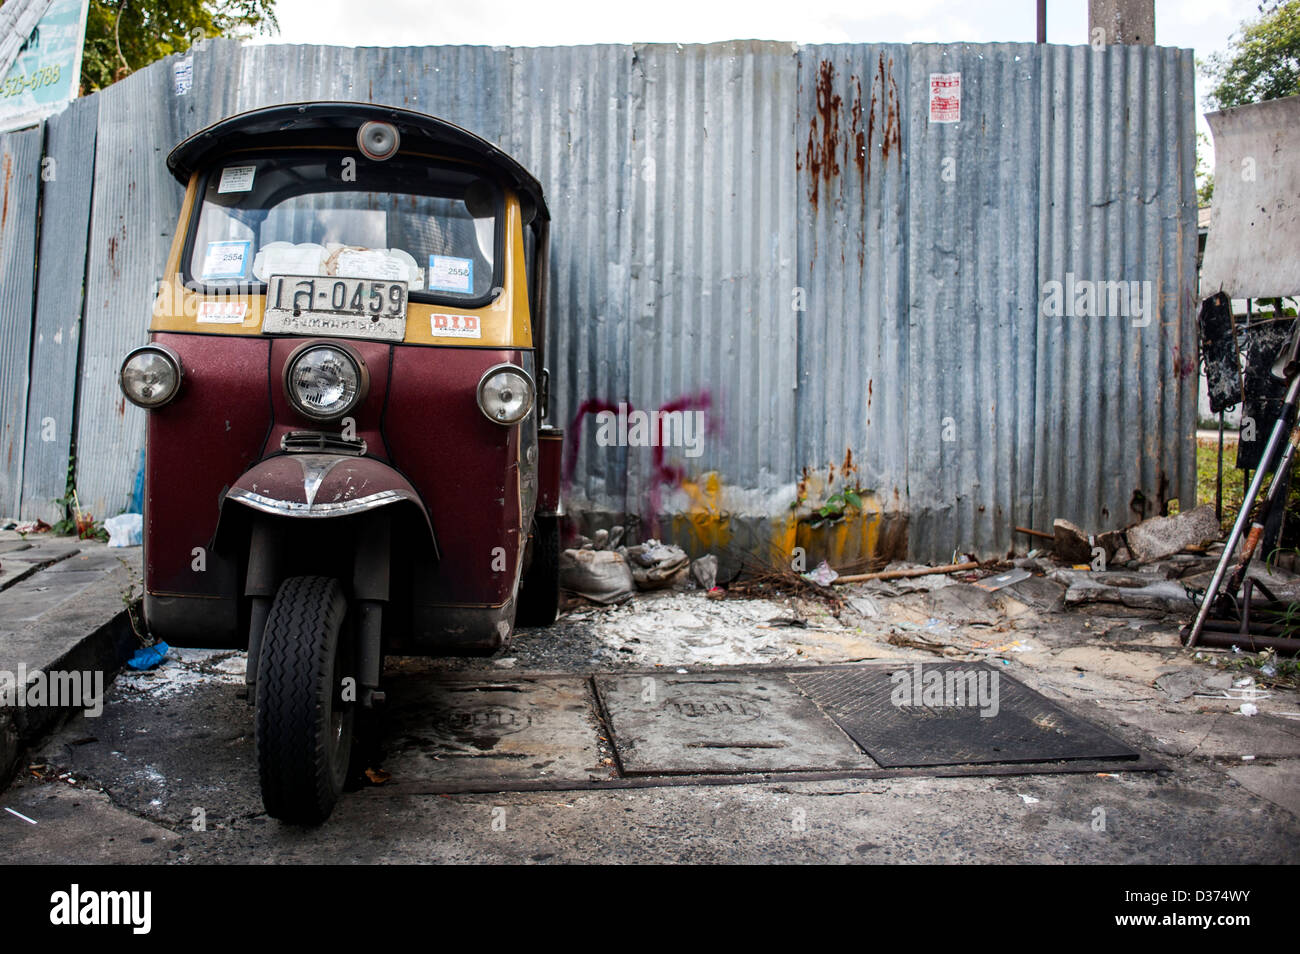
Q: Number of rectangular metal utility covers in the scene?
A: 3